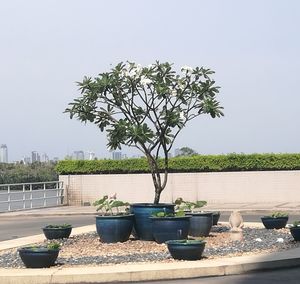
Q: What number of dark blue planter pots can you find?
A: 10